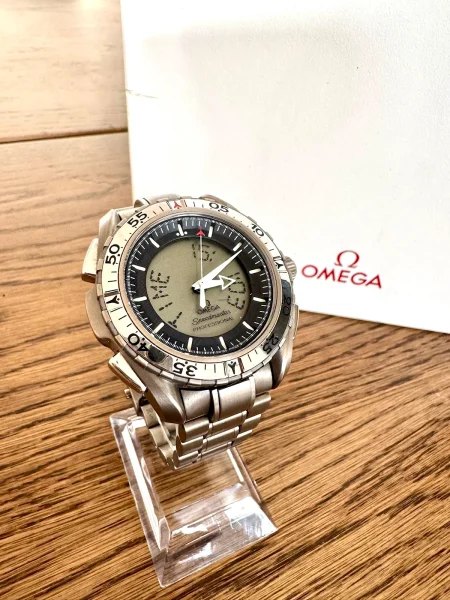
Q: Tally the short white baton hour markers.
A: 12